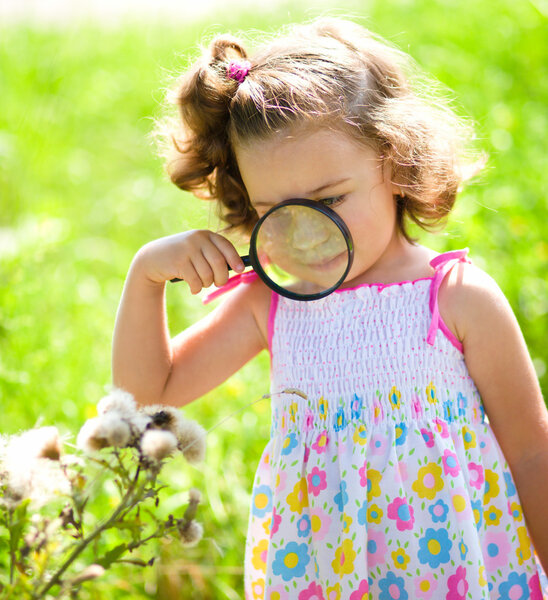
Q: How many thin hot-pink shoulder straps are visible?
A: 2